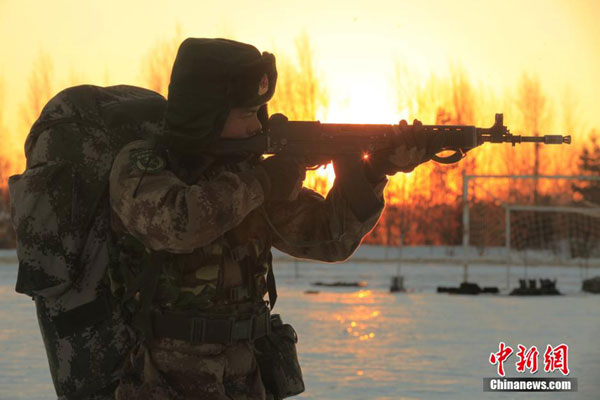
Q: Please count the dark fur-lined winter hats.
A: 1